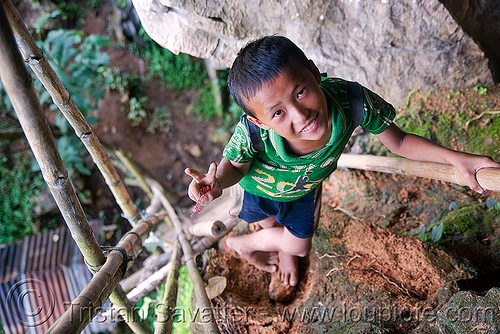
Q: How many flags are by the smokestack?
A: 0